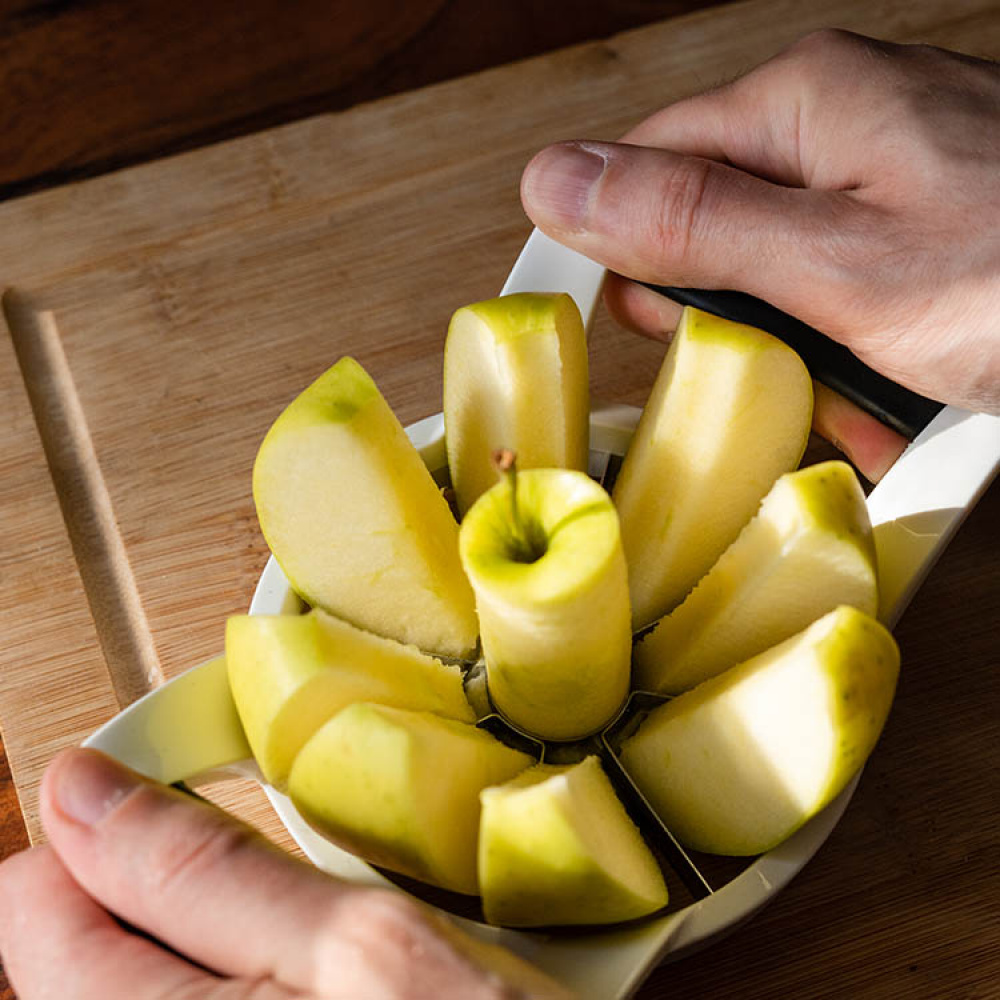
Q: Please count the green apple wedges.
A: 8